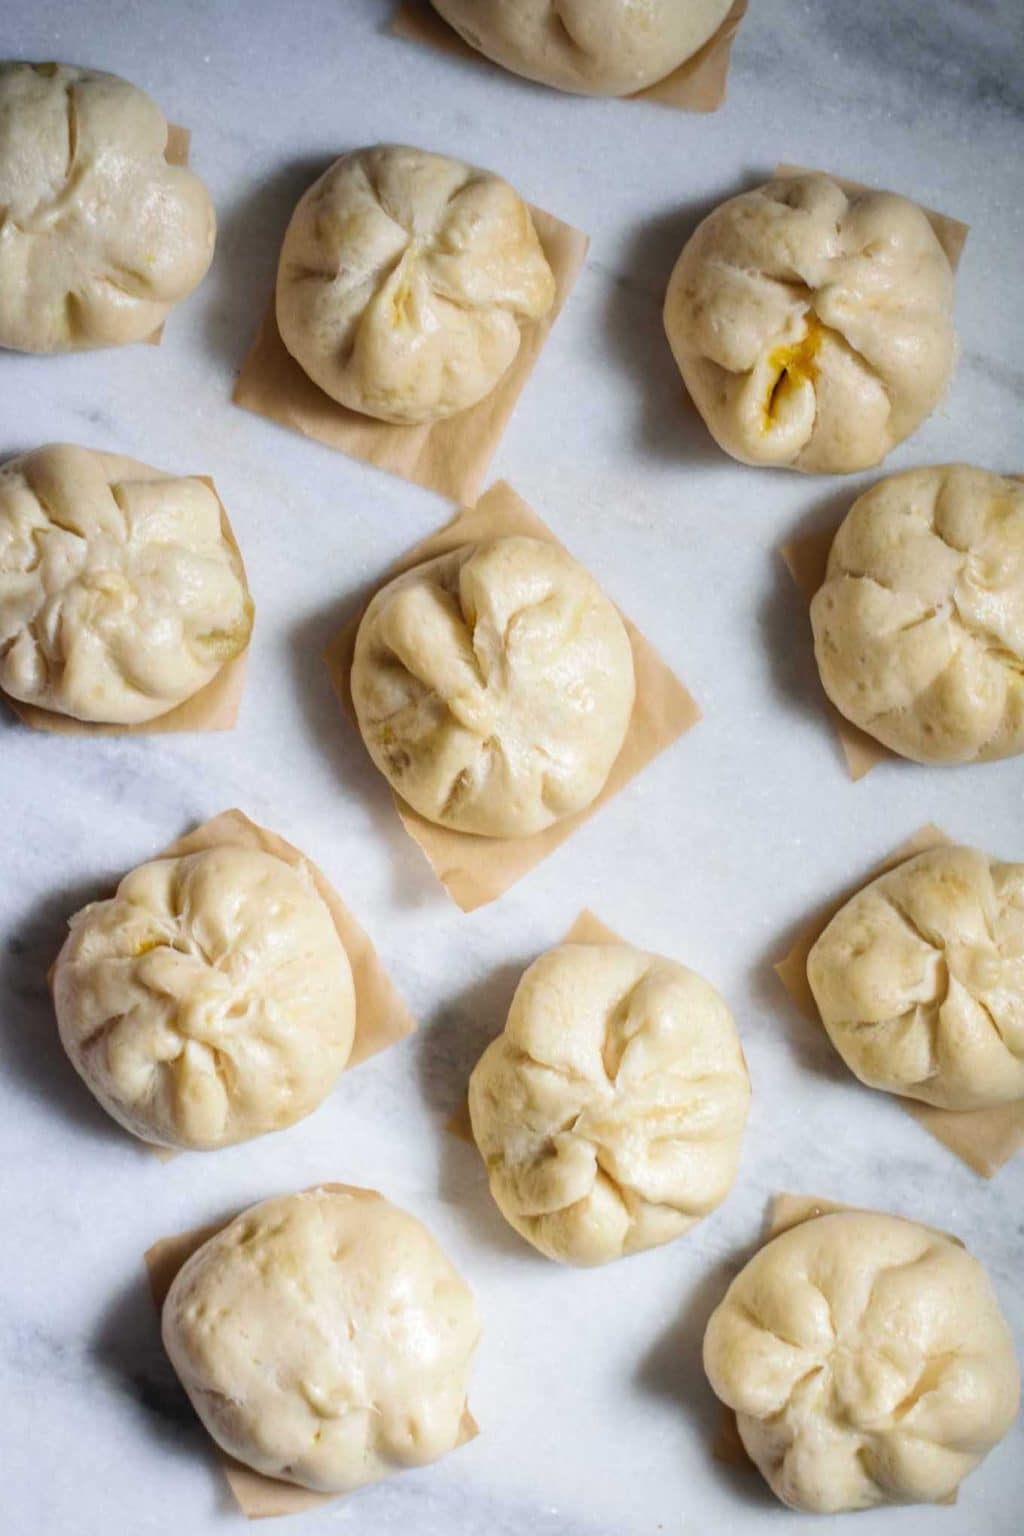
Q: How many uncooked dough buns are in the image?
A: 12